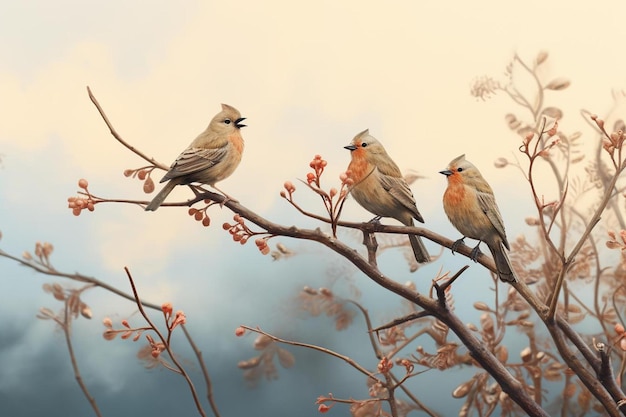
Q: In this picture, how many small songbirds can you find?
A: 3